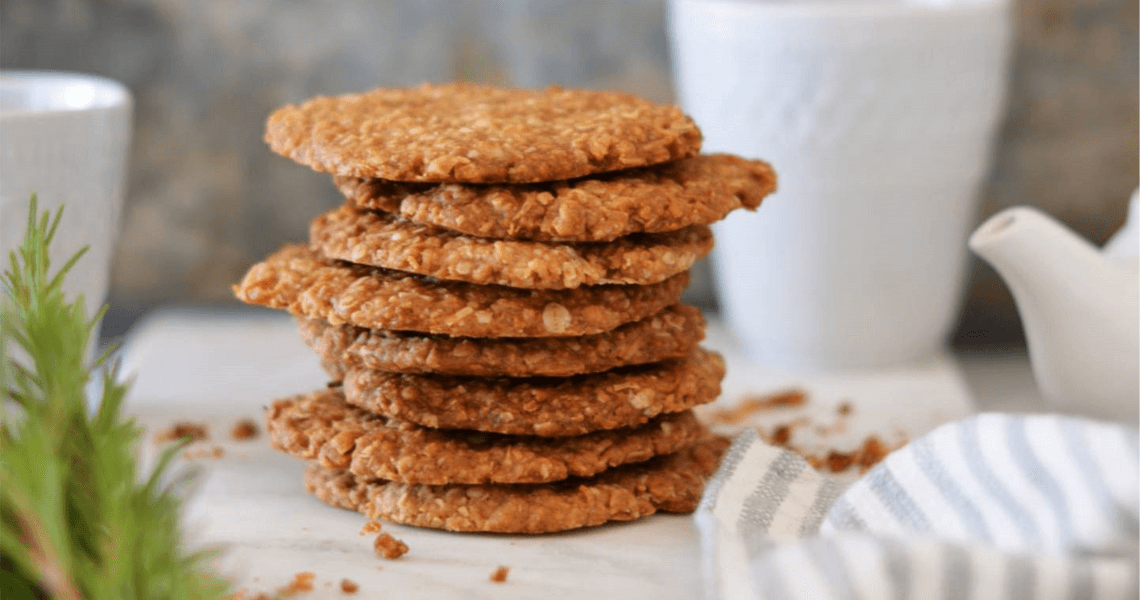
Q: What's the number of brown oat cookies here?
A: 8